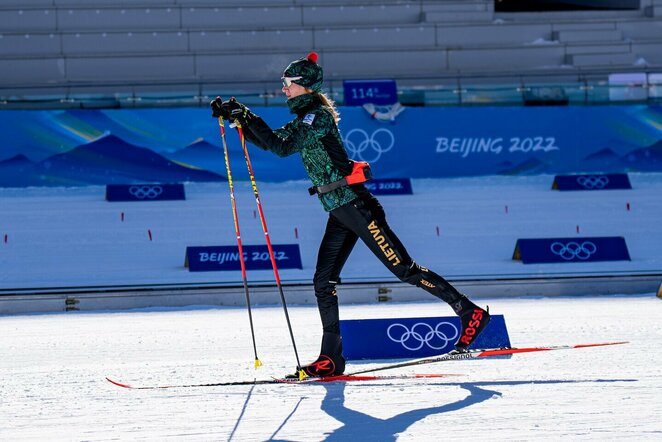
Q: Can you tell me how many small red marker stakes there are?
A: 9